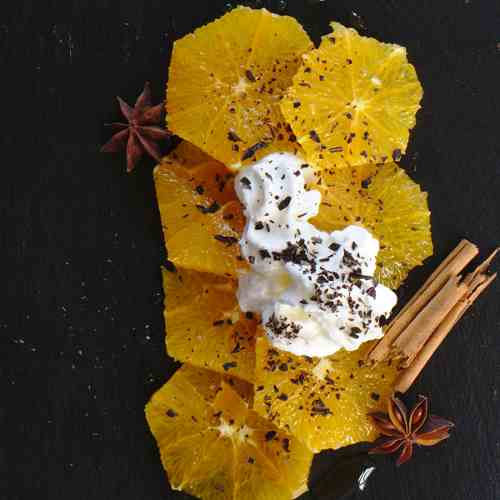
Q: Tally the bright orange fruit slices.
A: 7